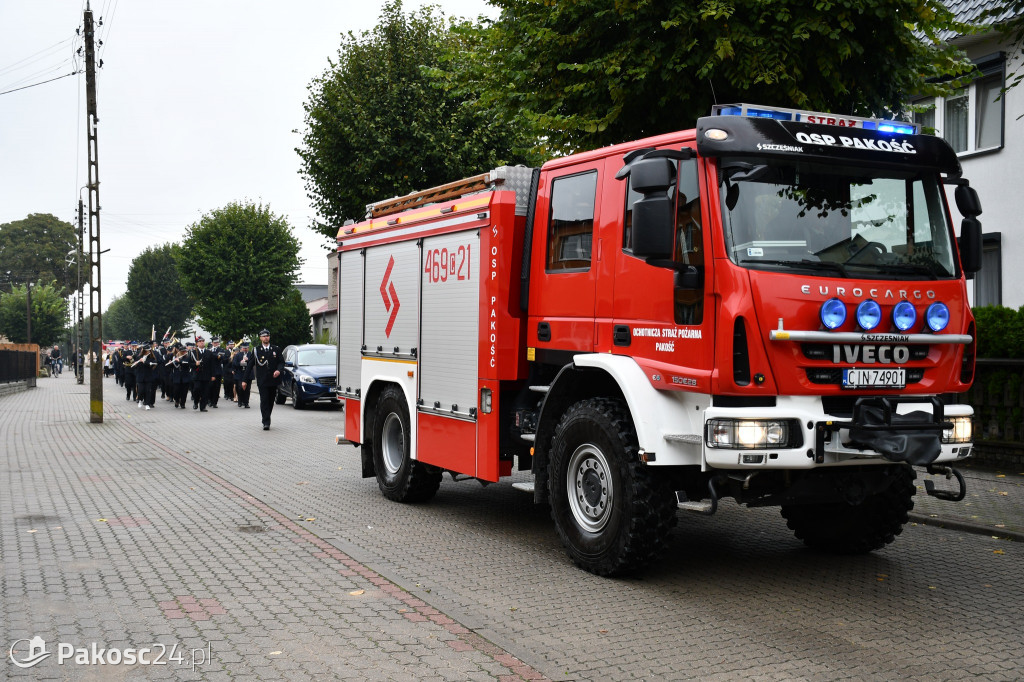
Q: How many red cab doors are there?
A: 2